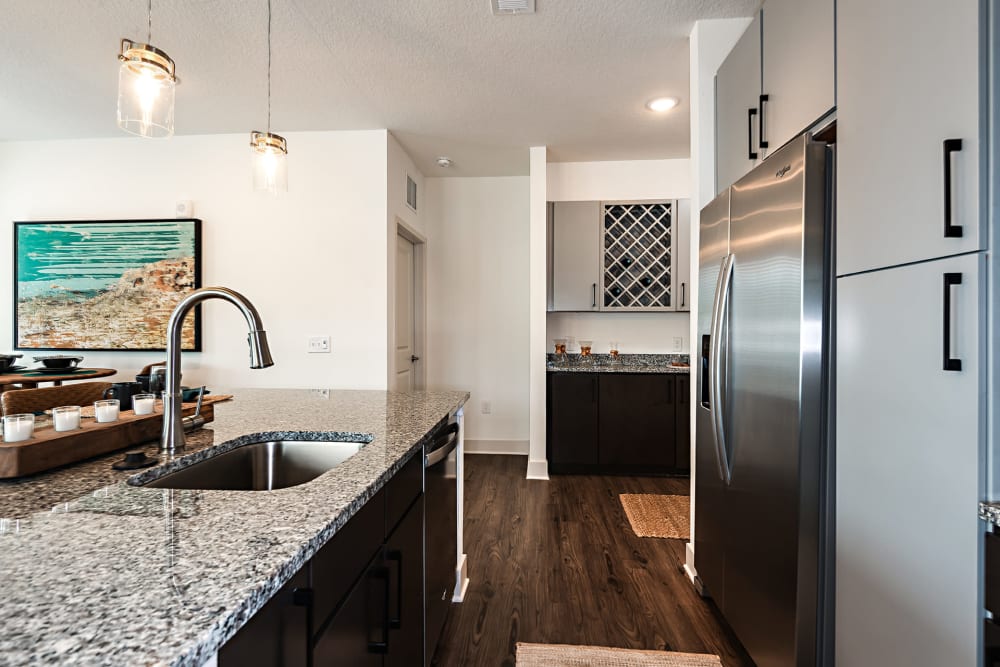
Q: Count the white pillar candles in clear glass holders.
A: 4